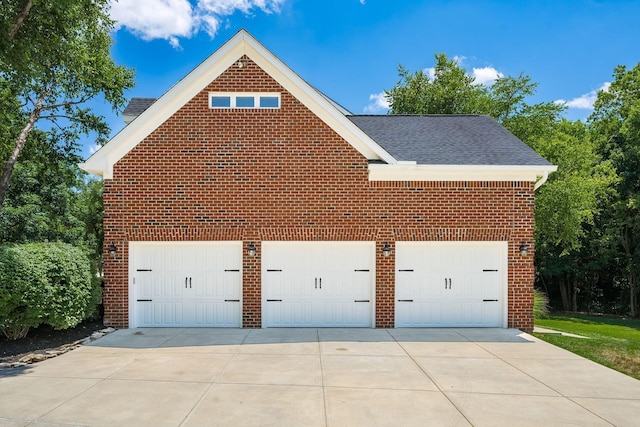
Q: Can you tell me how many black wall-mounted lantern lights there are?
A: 4